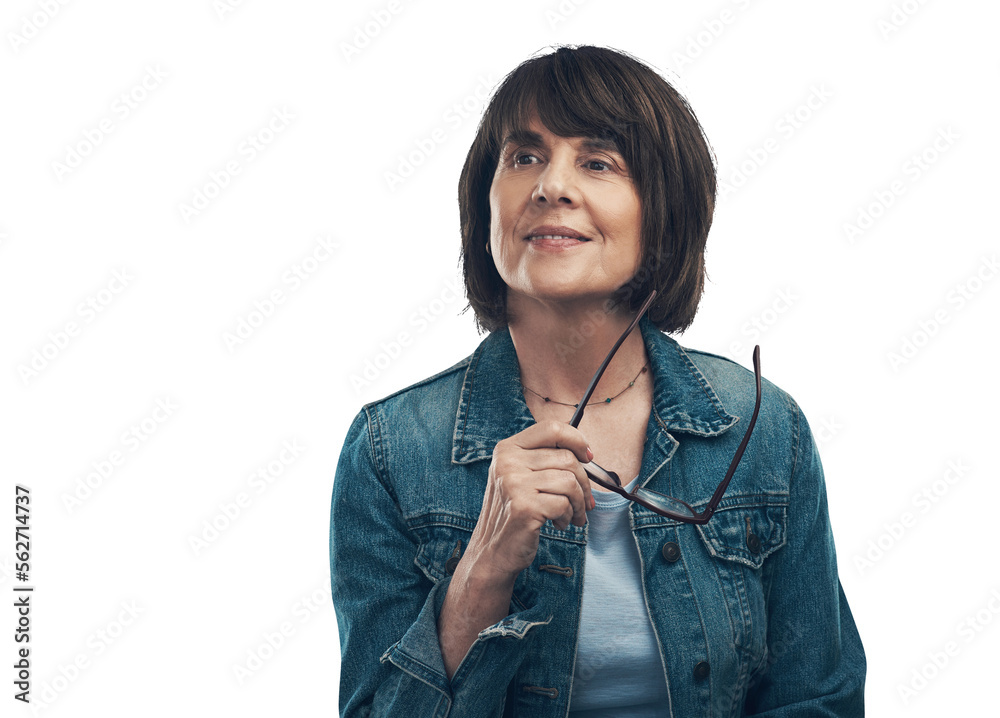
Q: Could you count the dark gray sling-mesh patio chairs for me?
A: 0